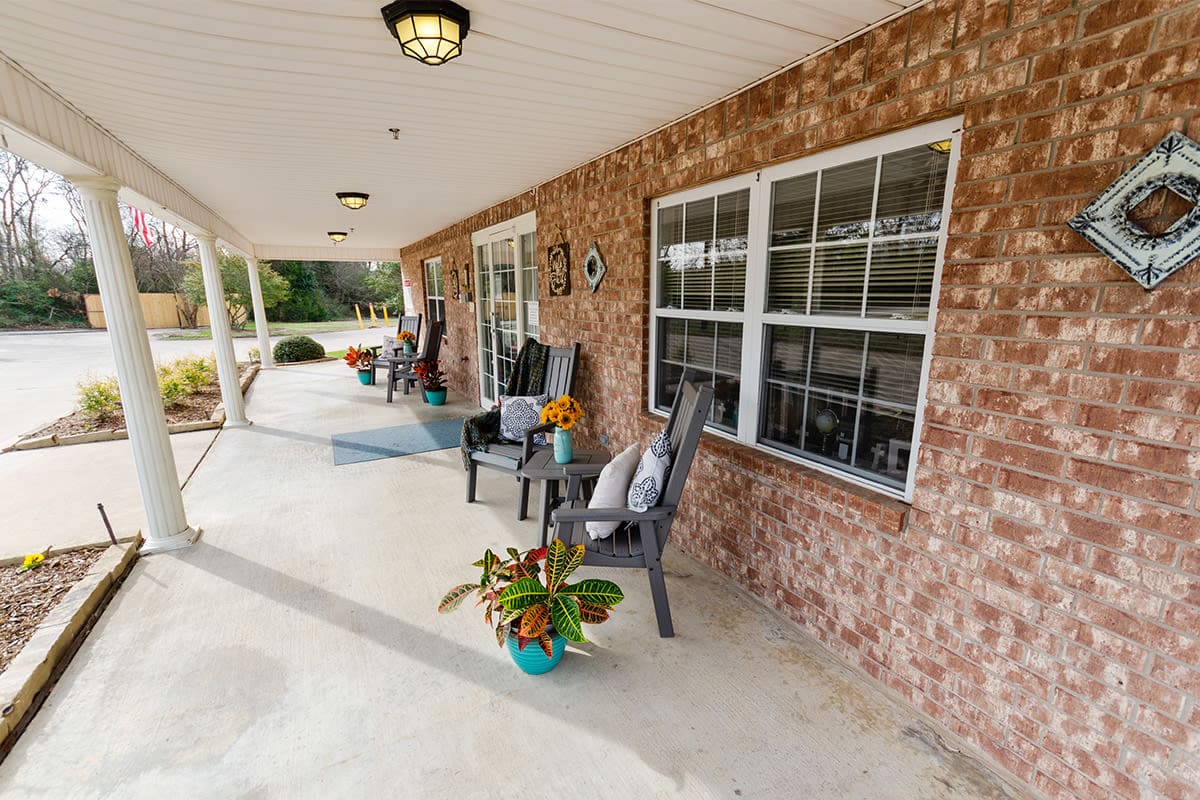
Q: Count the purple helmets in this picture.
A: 0